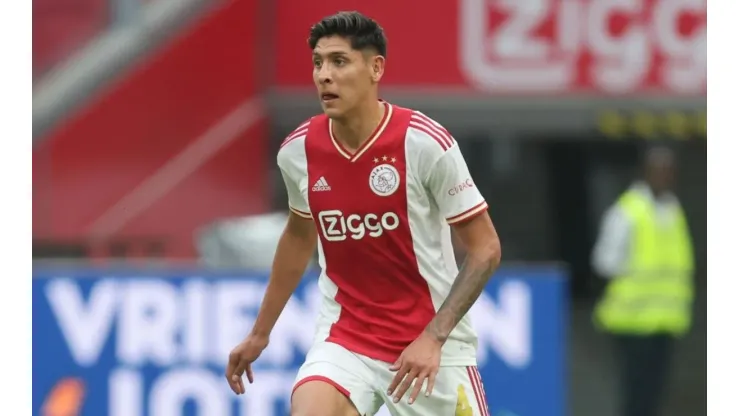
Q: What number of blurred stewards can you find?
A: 1